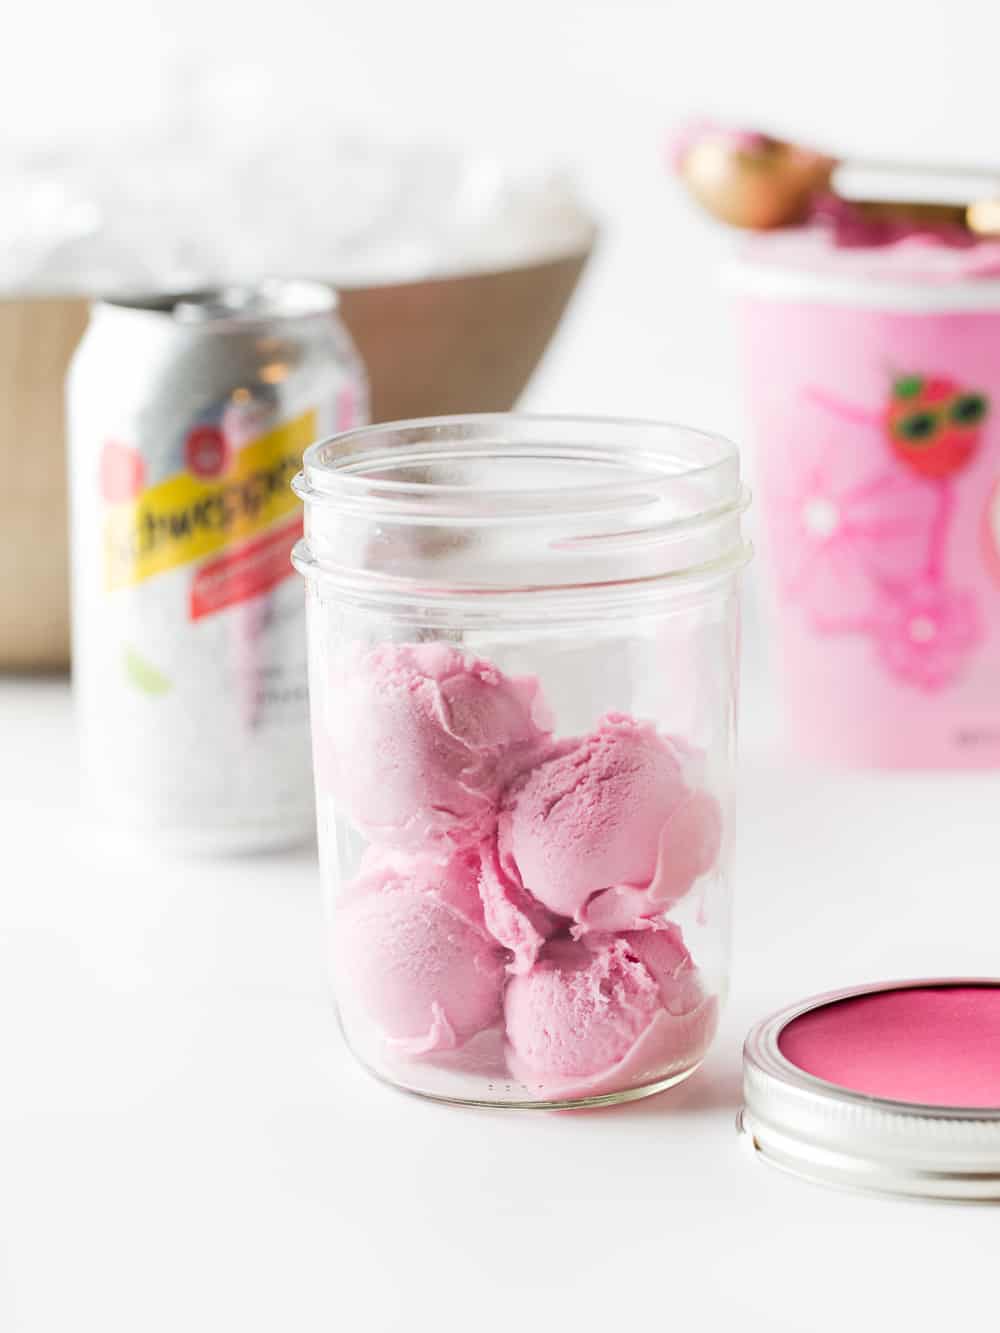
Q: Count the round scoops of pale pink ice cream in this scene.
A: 4